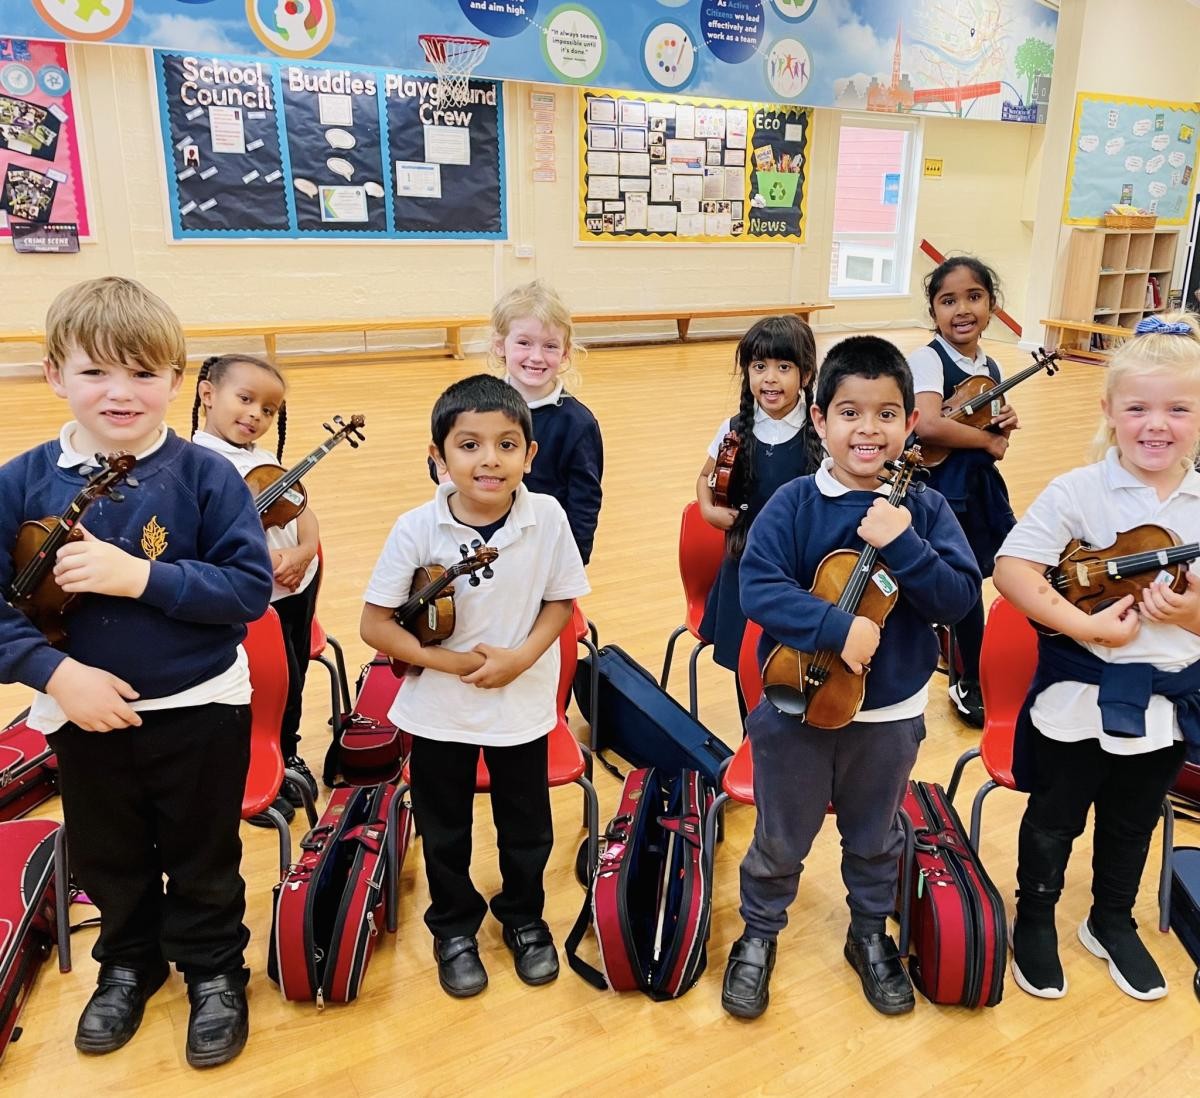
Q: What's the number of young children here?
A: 8